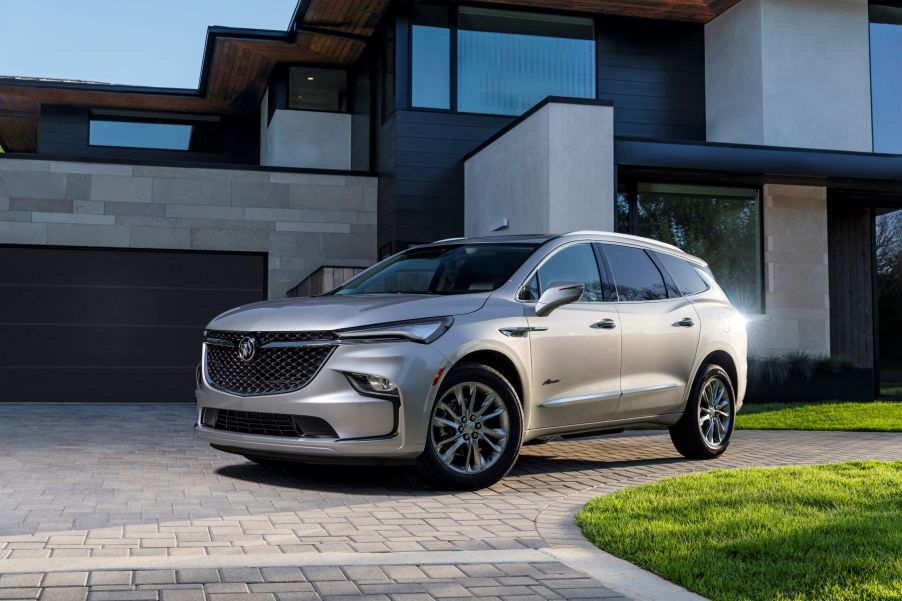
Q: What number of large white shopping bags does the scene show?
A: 0